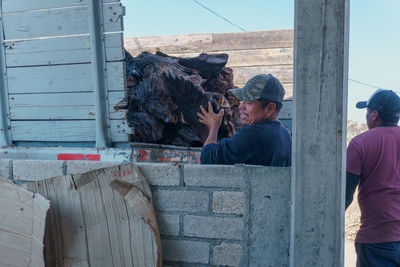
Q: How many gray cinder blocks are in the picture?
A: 11